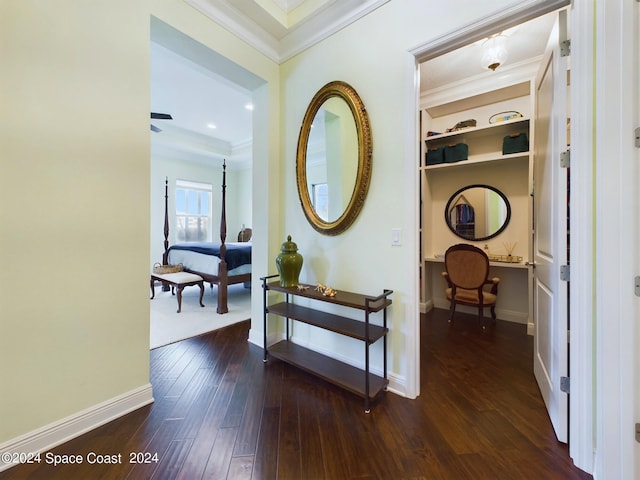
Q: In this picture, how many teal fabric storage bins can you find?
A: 3